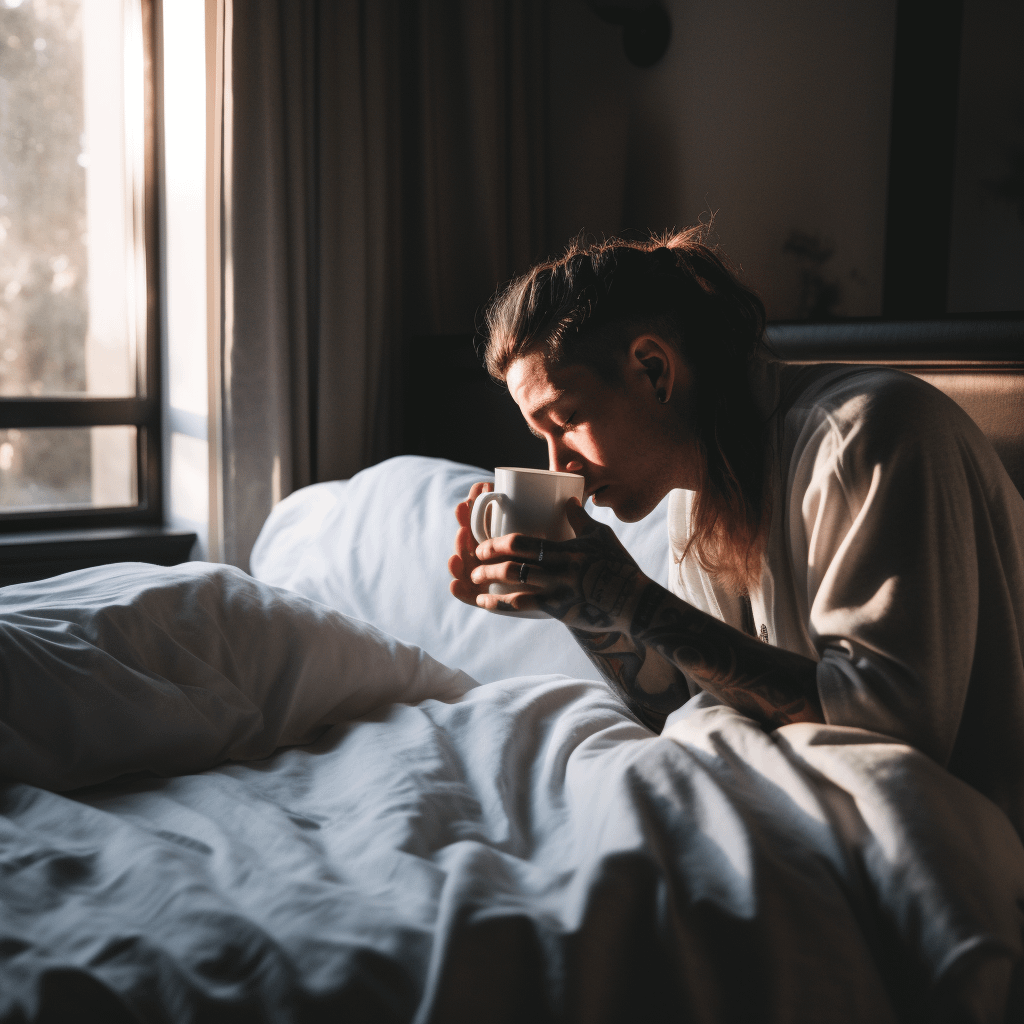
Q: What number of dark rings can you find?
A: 2